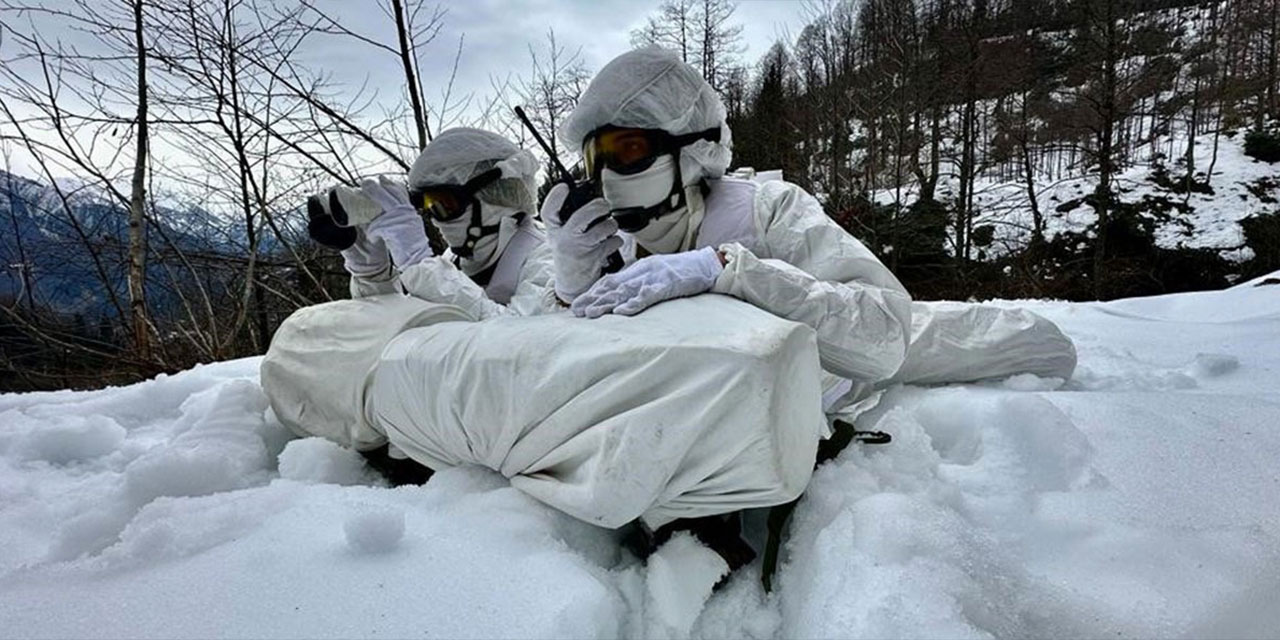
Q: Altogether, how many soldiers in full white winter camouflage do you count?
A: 2